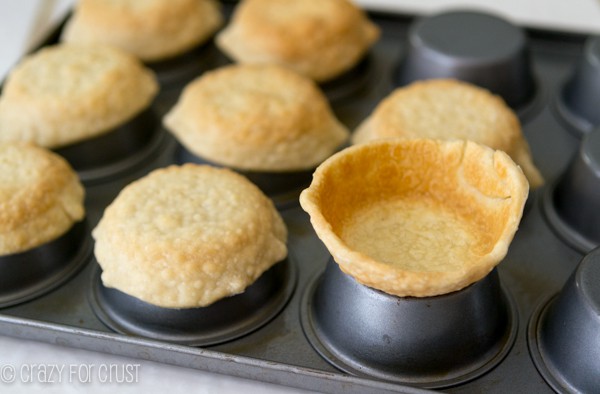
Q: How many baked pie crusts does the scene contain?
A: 8